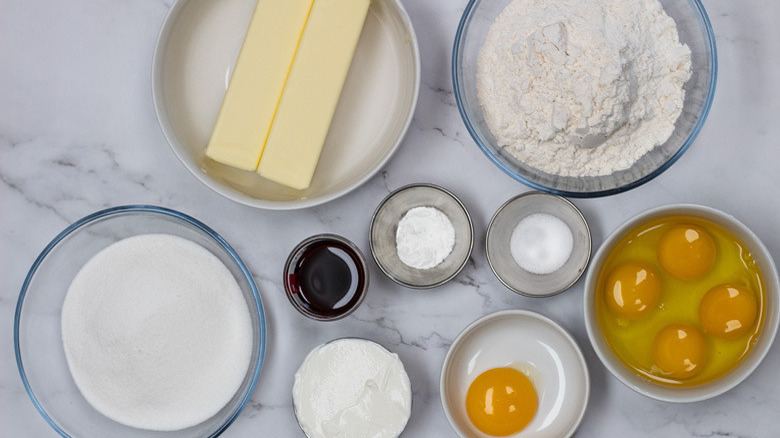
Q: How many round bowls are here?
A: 9